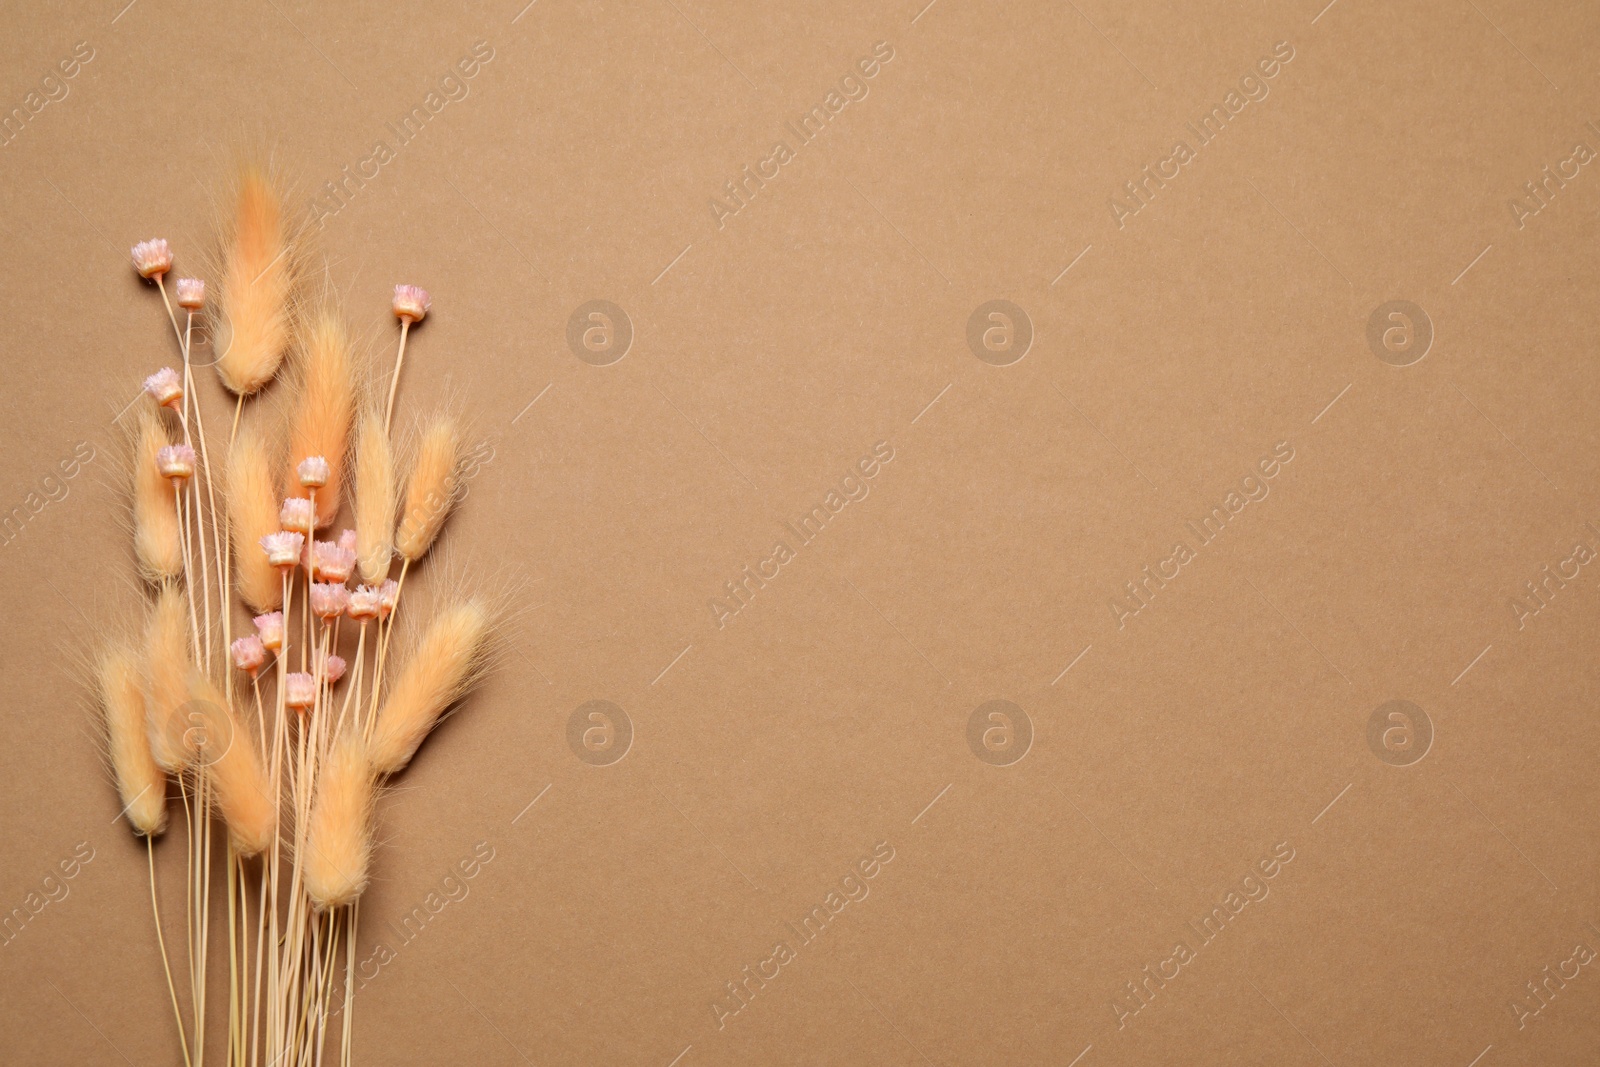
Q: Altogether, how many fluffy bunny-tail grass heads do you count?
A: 11